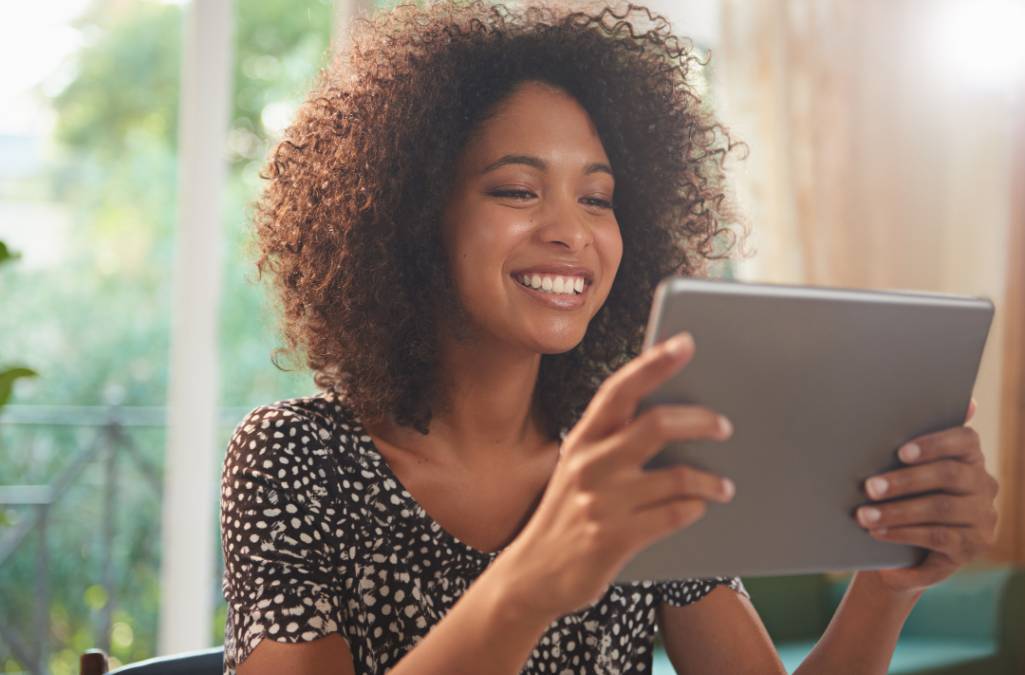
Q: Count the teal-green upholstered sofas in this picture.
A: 1